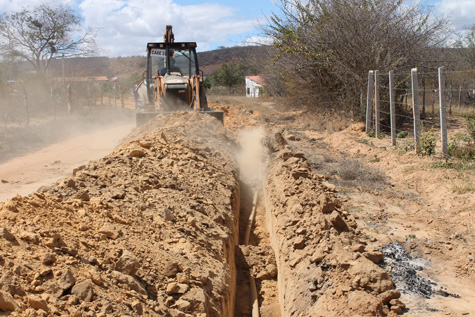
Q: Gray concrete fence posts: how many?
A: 5